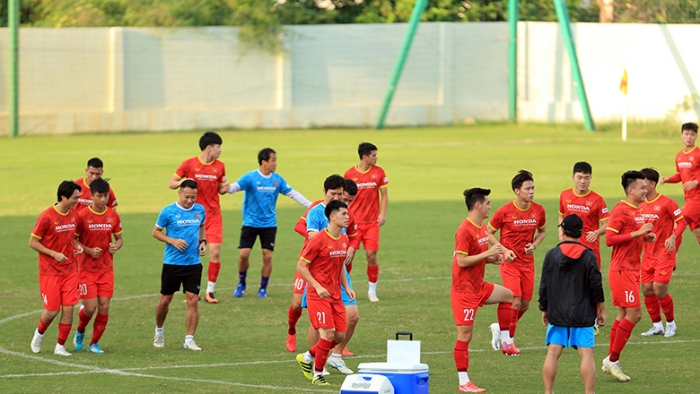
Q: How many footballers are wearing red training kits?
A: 13